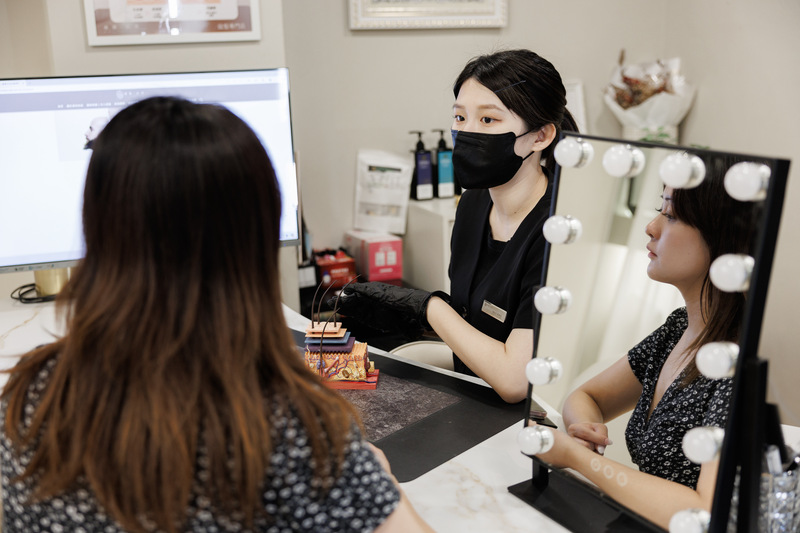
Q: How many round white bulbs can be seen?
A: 12